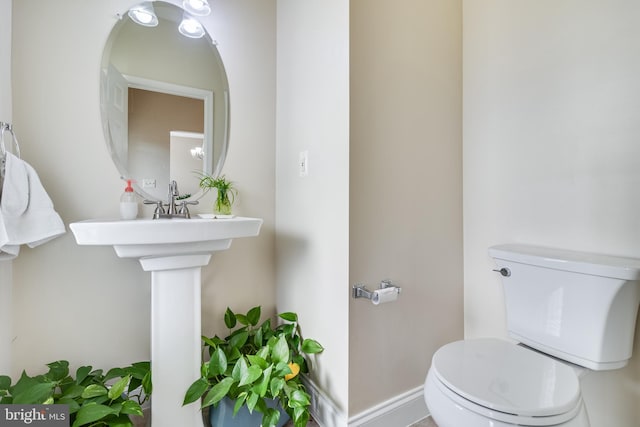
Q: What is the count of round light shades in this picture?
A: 3